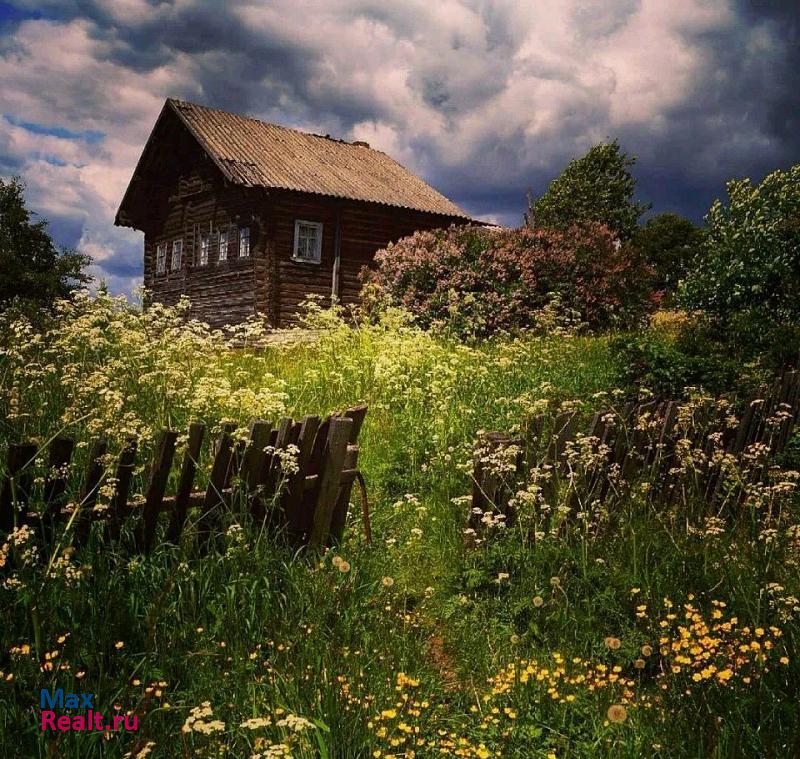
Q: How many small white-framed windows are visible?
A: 6